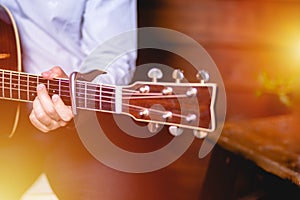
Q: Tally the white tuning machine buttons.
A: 6